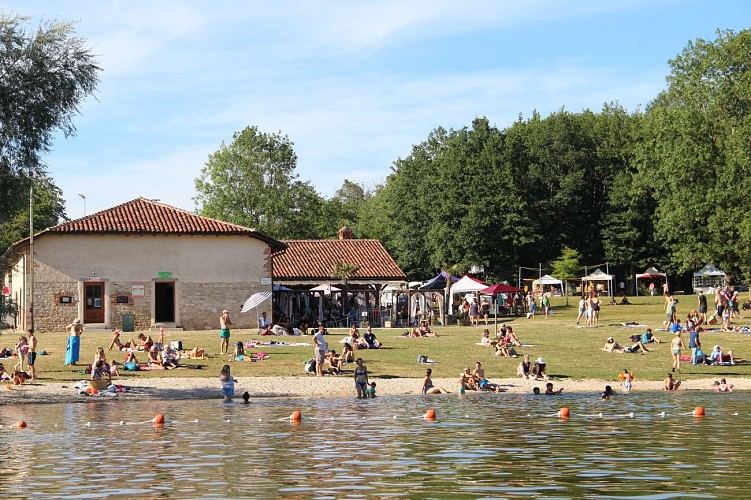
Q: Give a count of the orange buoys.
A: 6